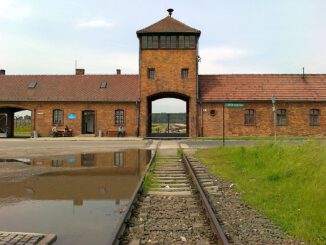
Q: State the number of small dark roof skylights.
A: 2